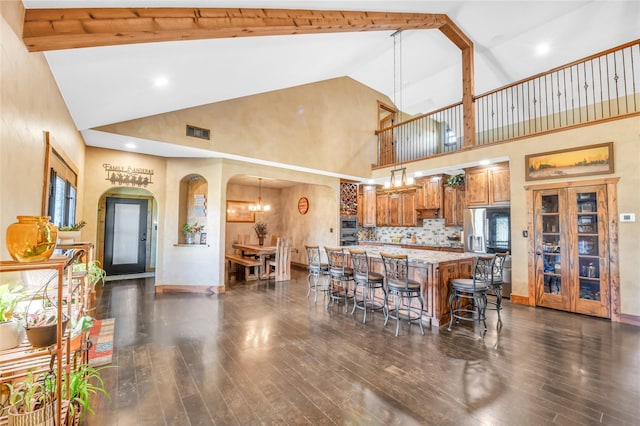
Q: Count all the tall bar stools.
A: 6